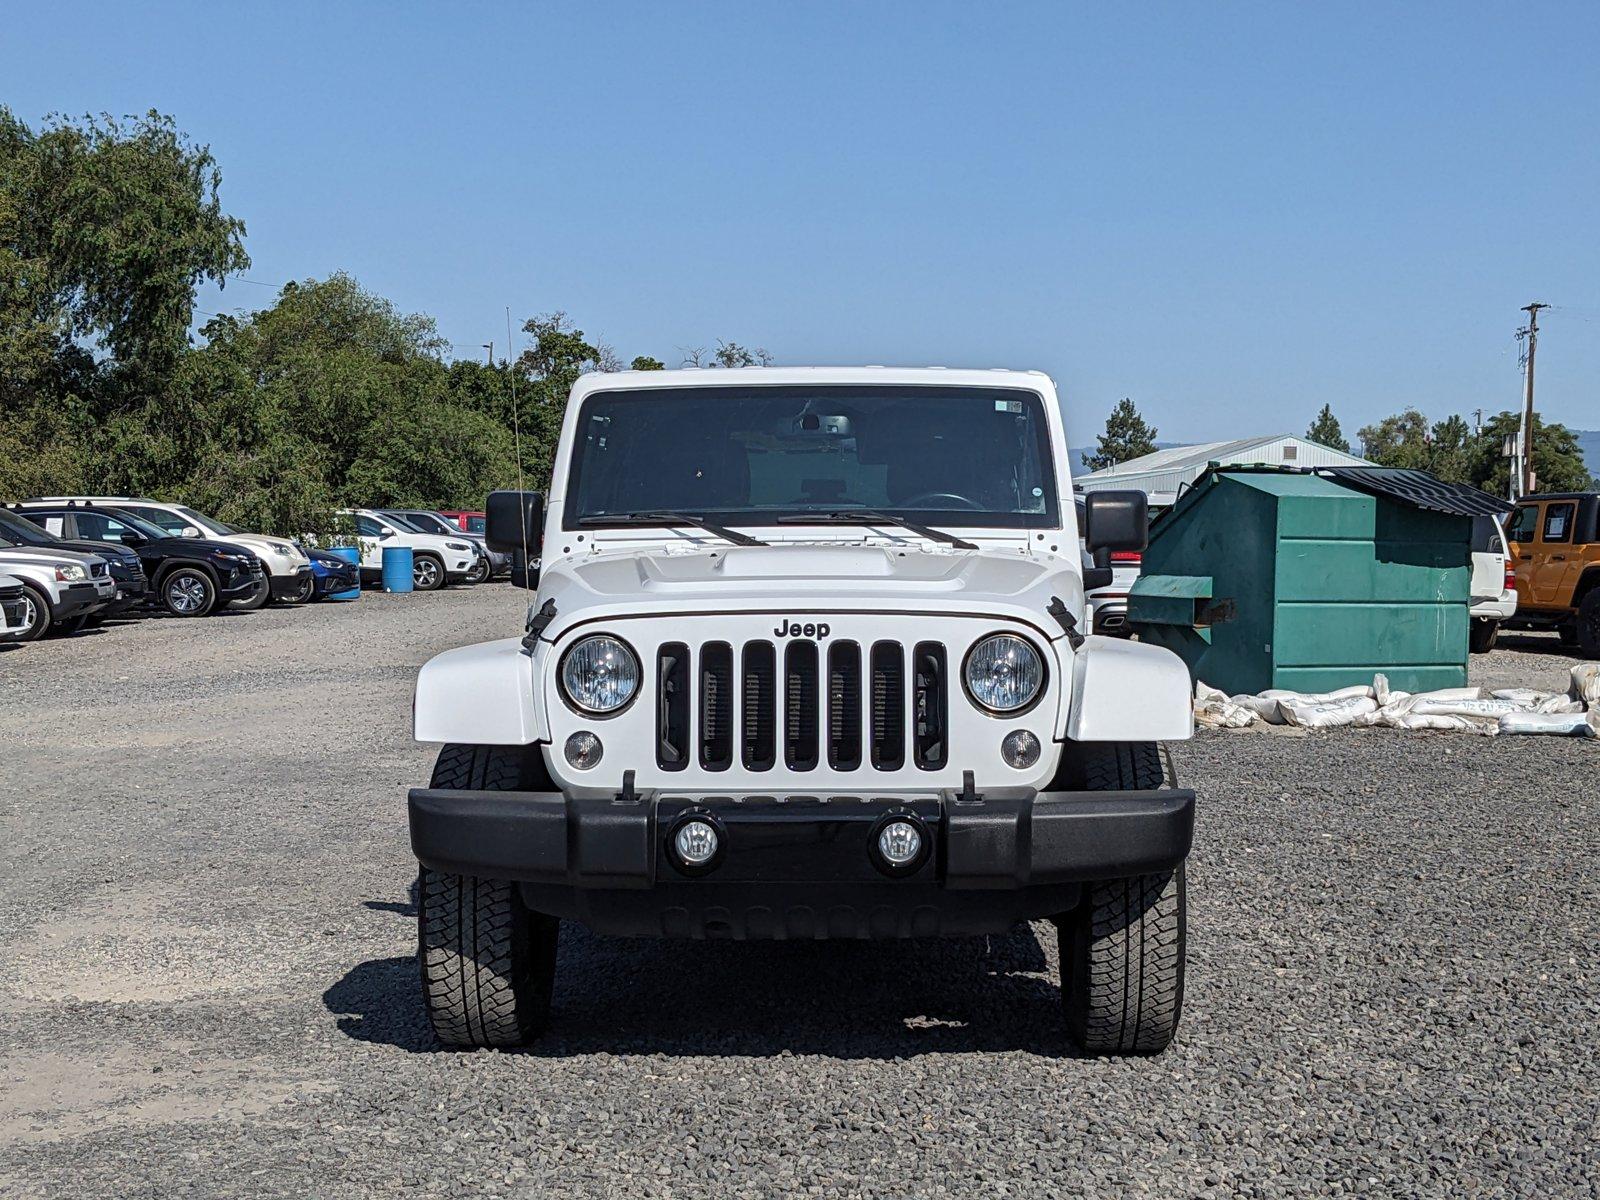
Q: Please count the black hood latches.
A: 2